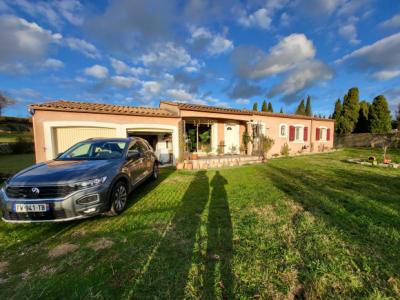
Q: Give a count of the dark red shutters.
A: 4